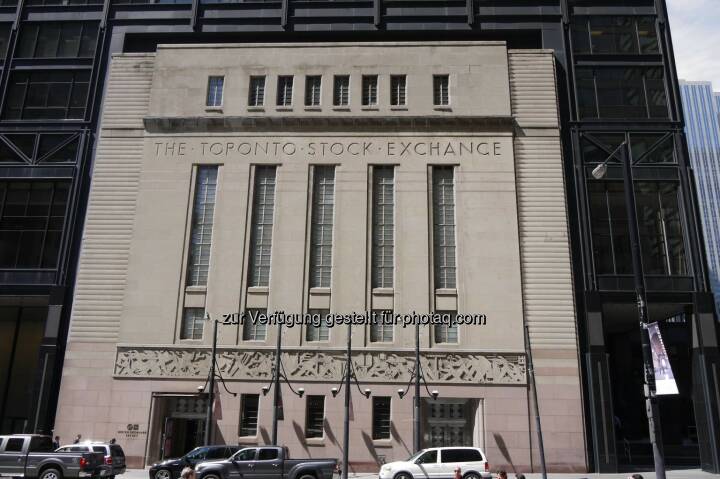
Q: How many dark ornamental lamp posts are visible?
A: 4